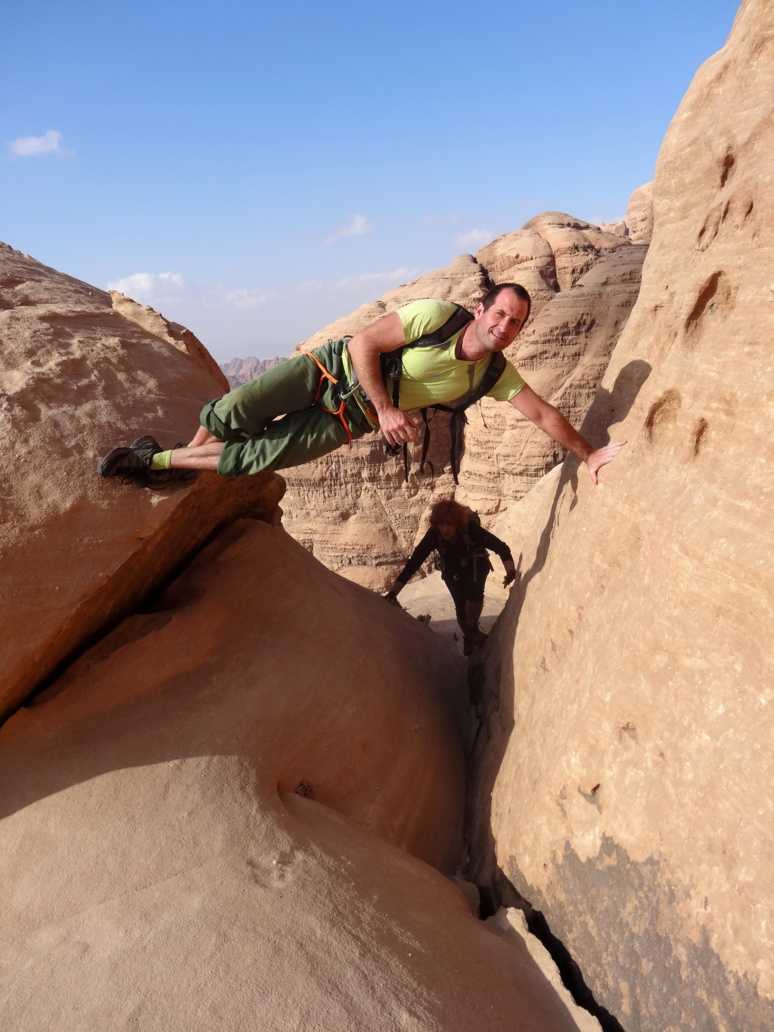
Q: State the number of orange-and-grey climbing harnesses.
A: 1